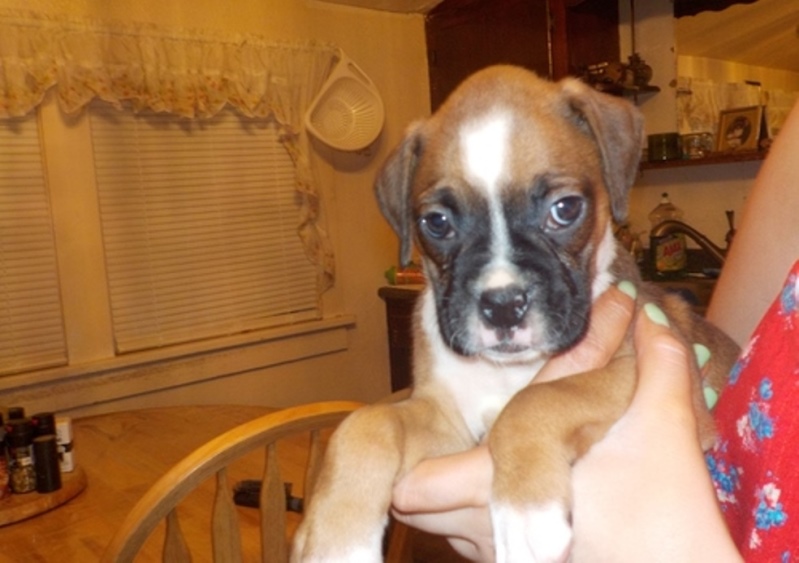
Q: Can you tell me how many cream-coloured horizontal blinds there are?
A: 2